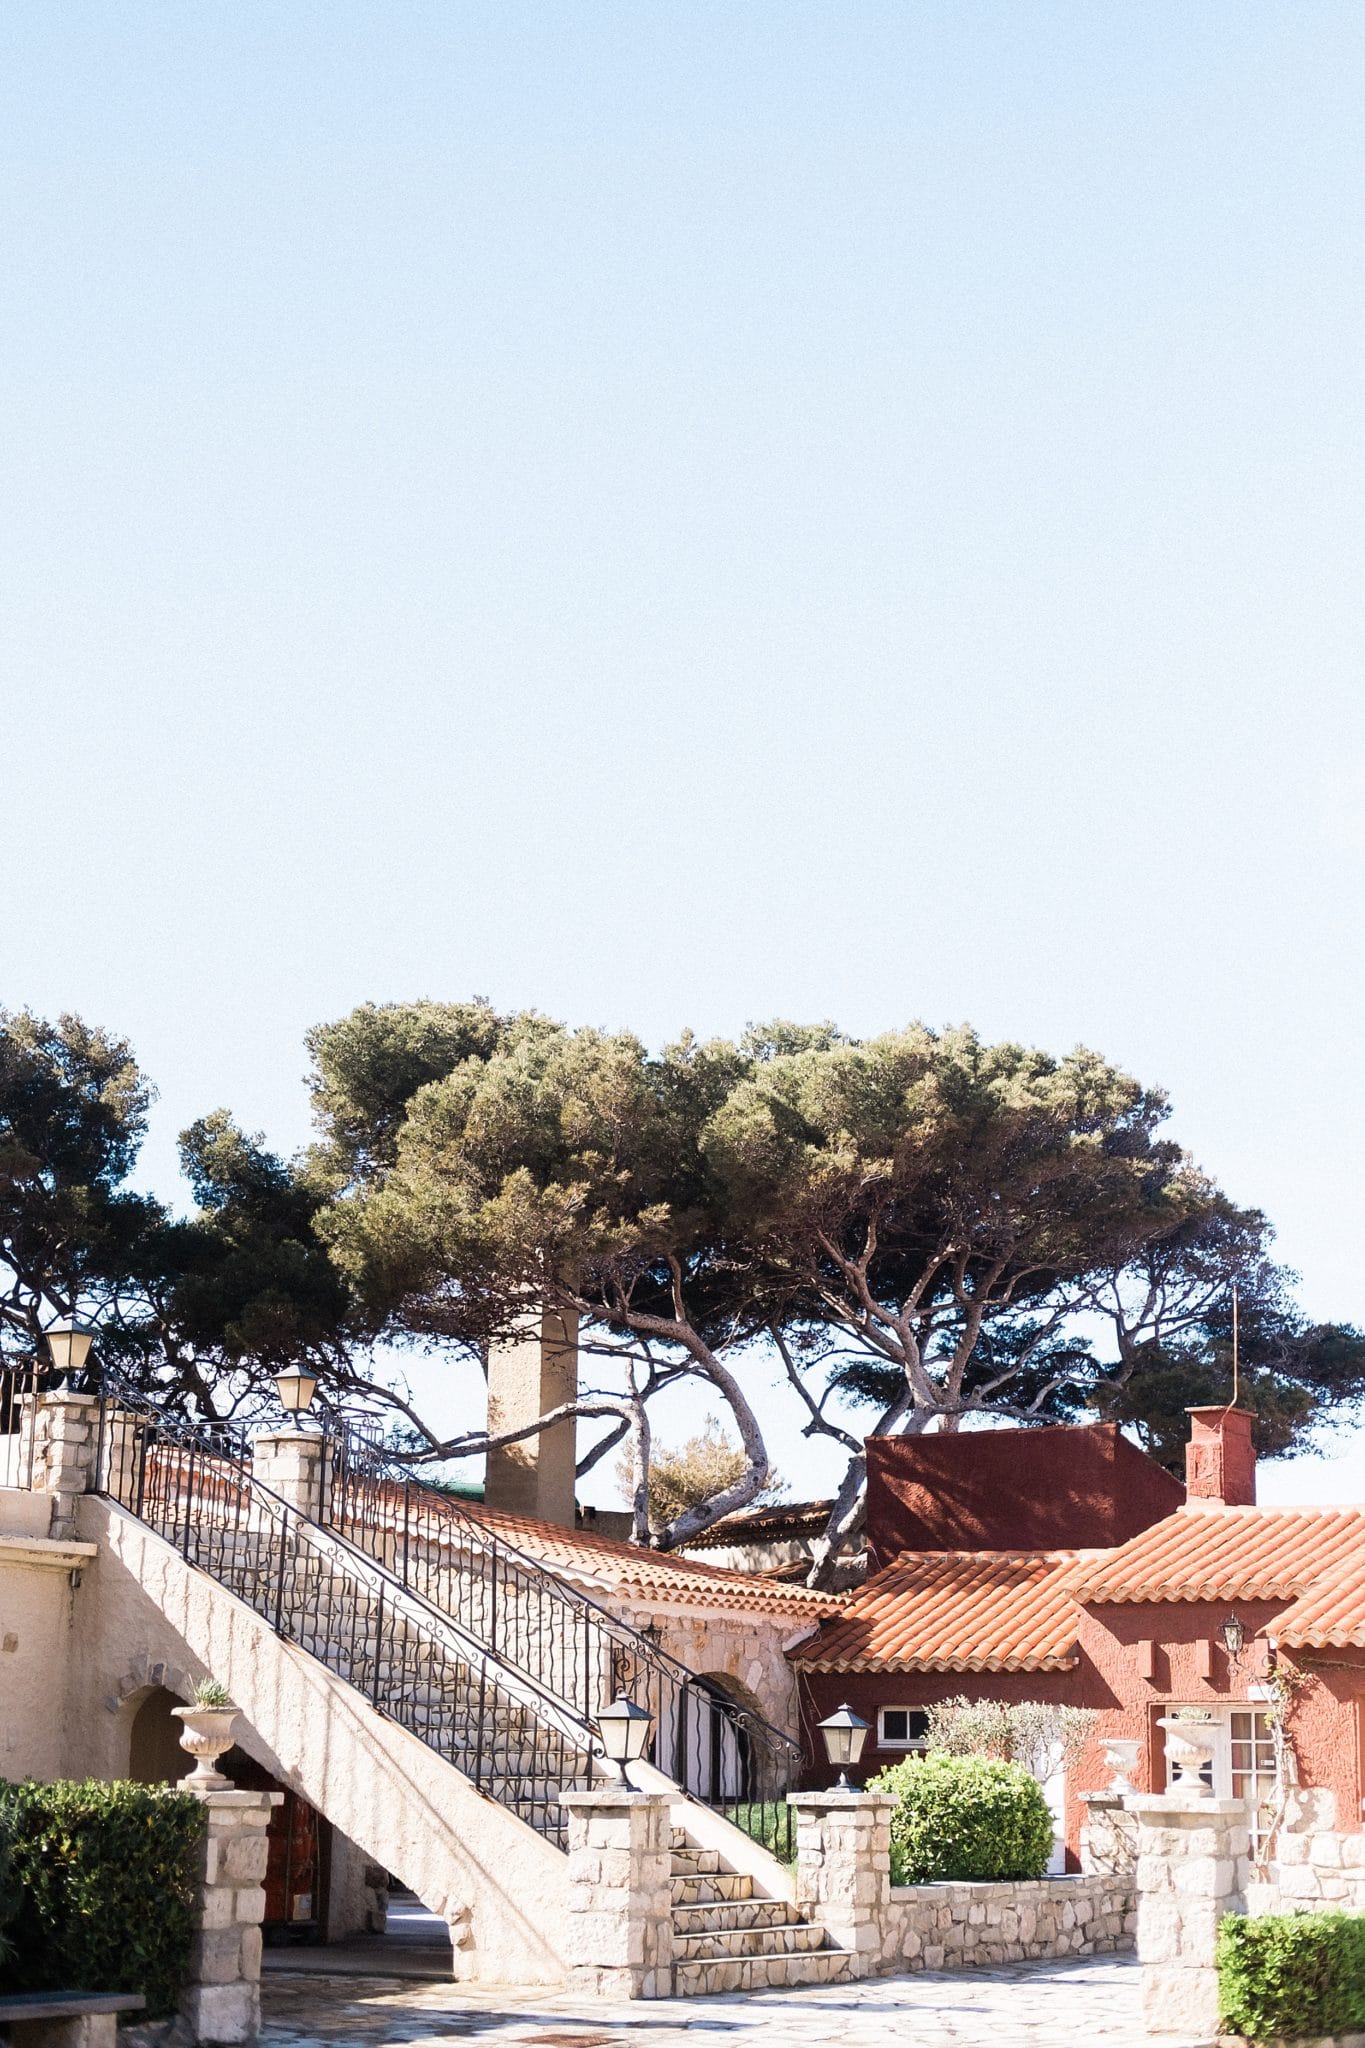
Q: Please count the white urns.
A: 3